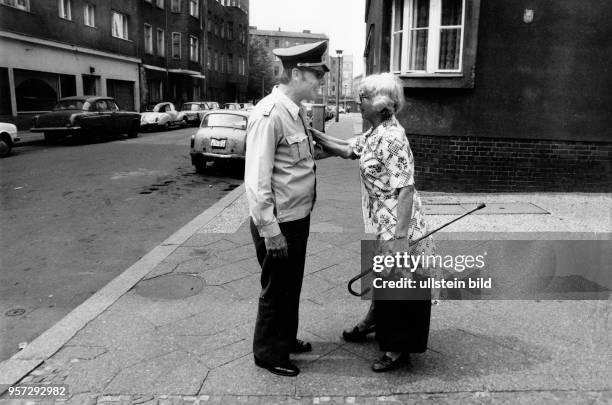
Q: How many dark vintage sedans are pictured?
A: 1